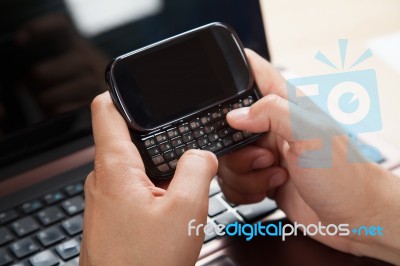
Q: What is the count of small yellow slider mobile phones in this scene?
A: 0